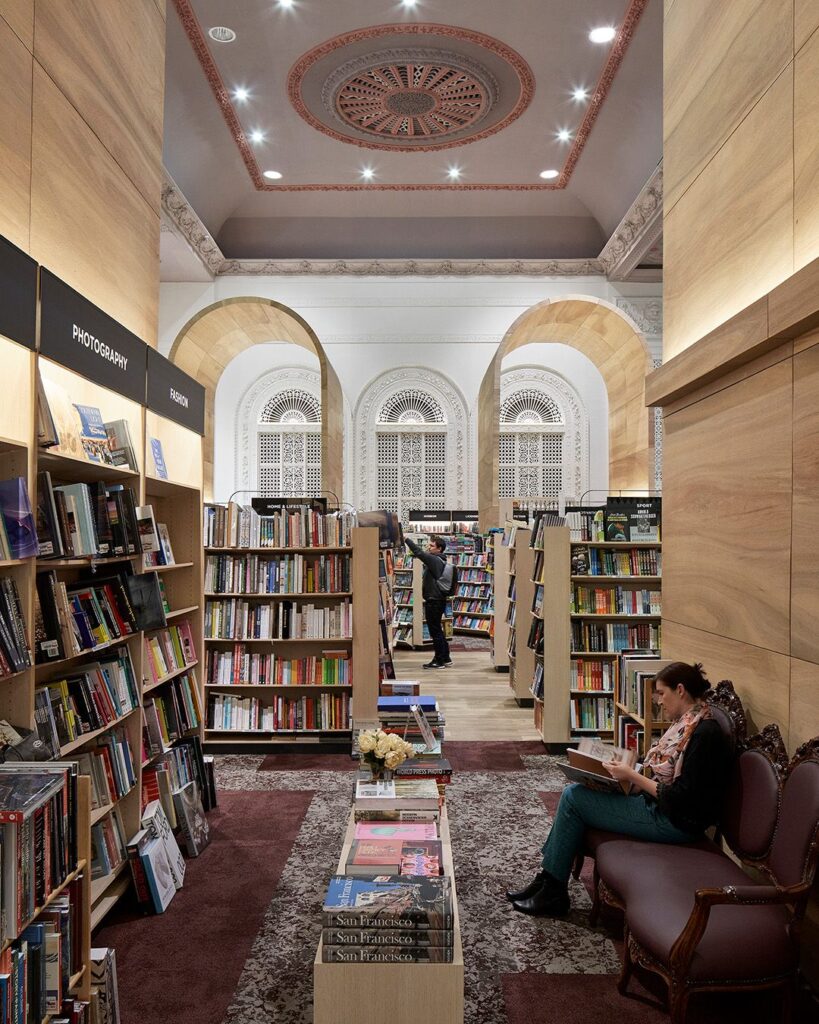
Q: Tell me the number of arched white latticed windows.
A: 3